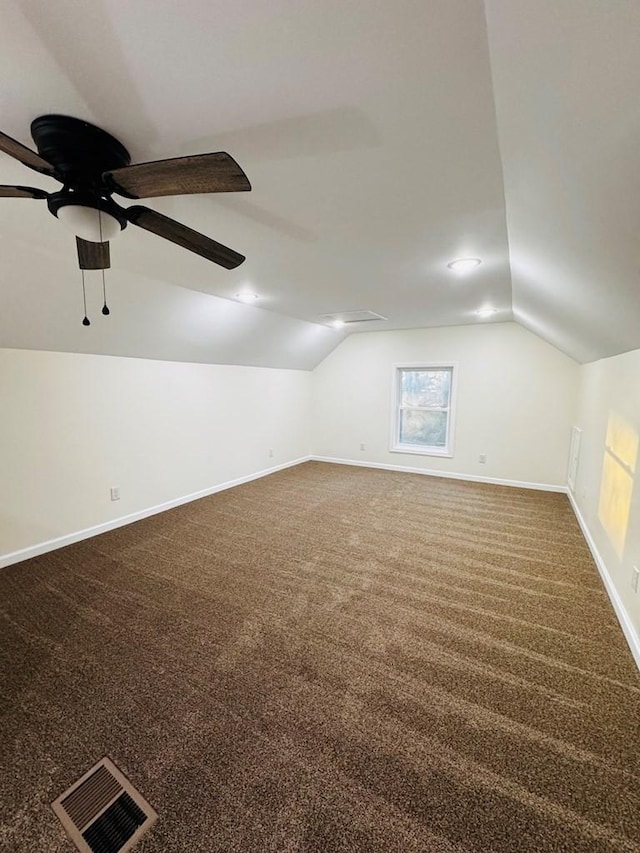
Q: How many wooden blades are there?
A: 5